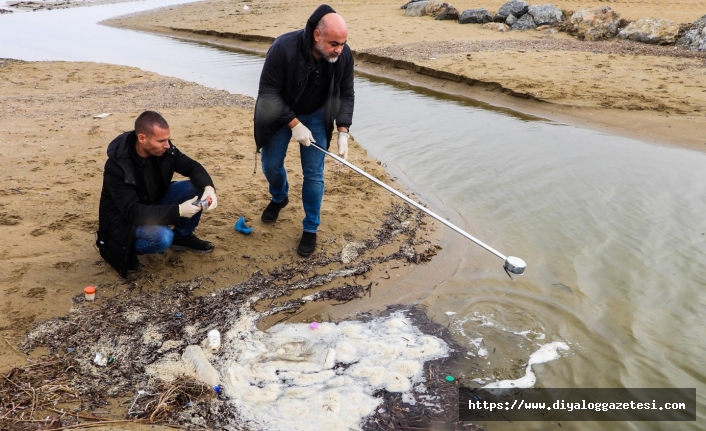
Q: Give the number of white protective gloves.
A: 4